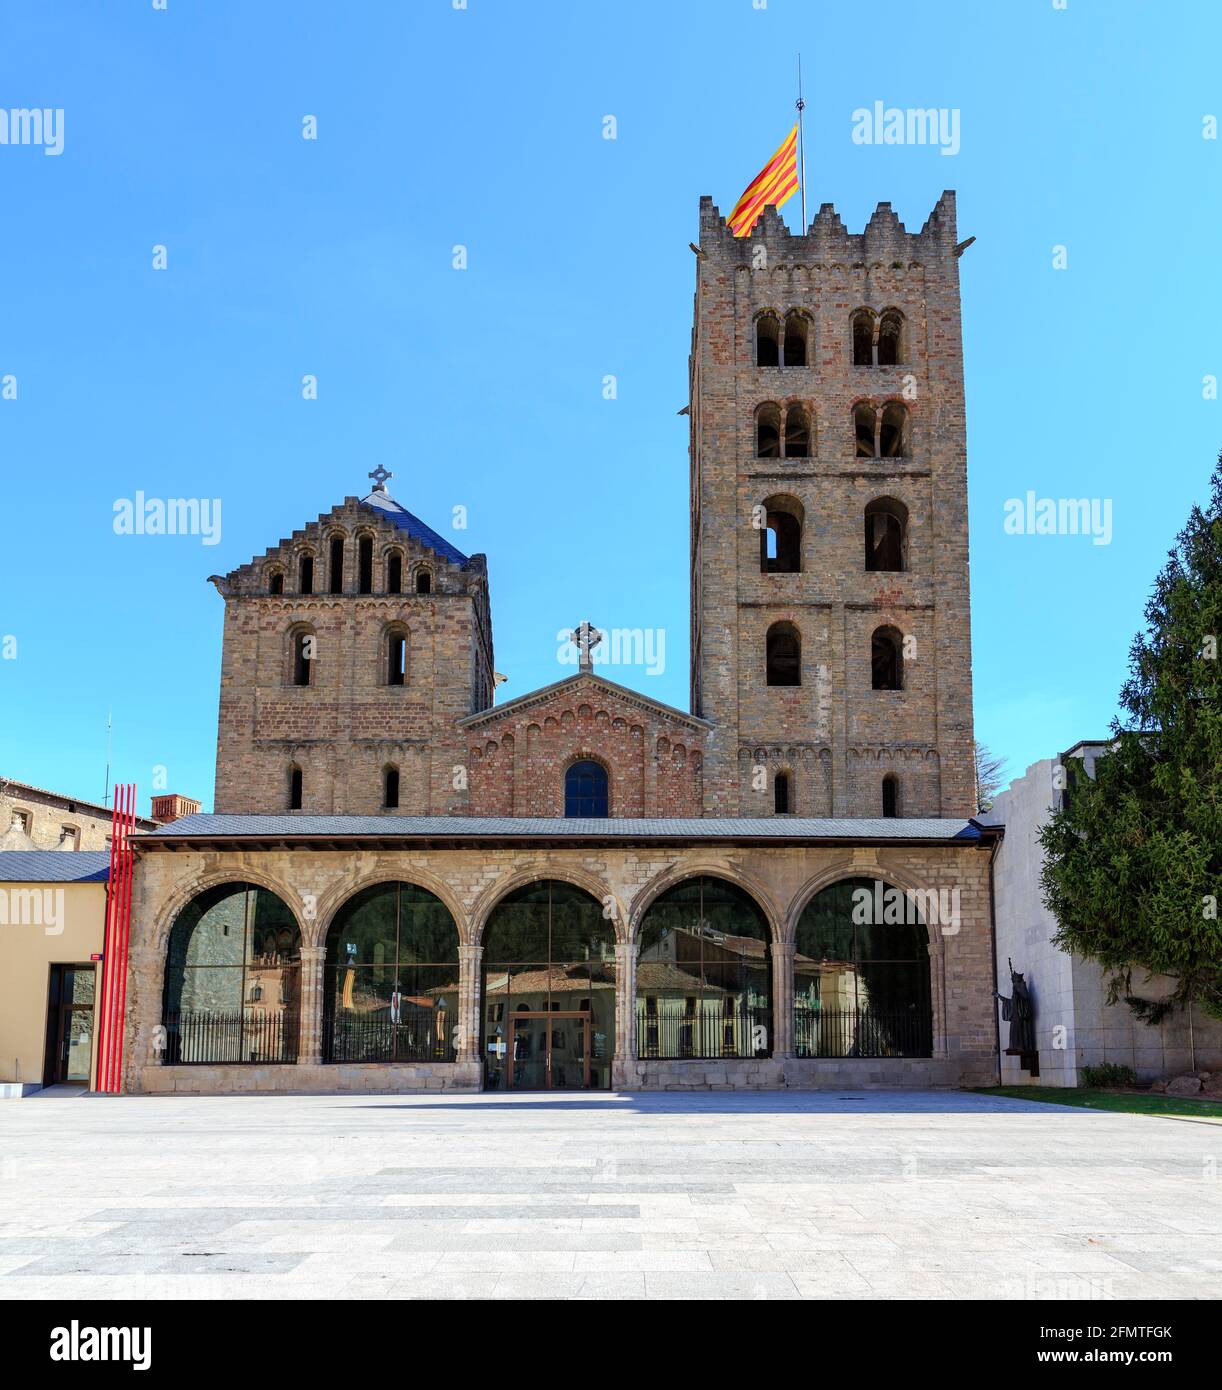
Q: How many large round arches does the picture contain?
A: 5